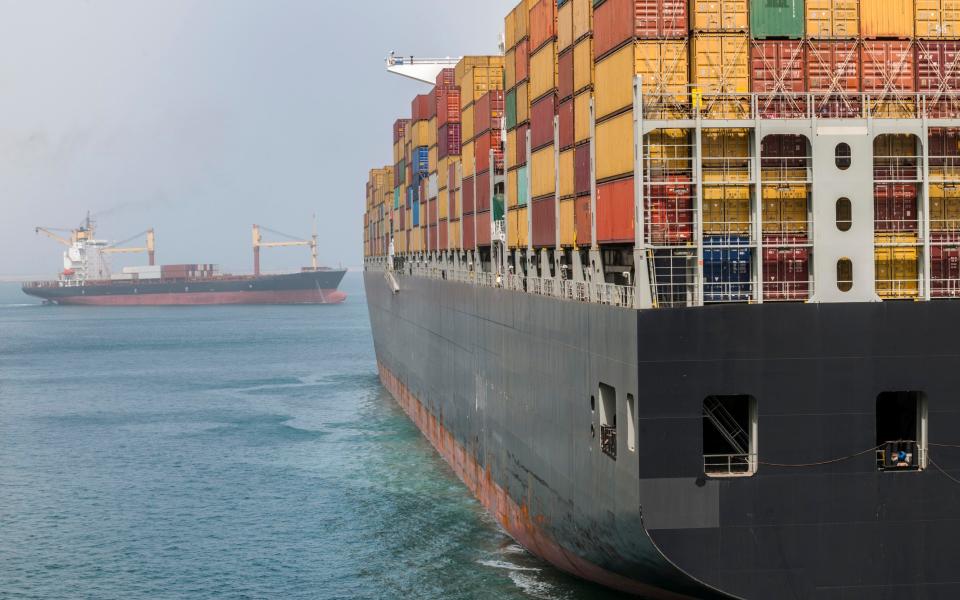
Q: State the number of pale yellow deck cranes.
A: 3